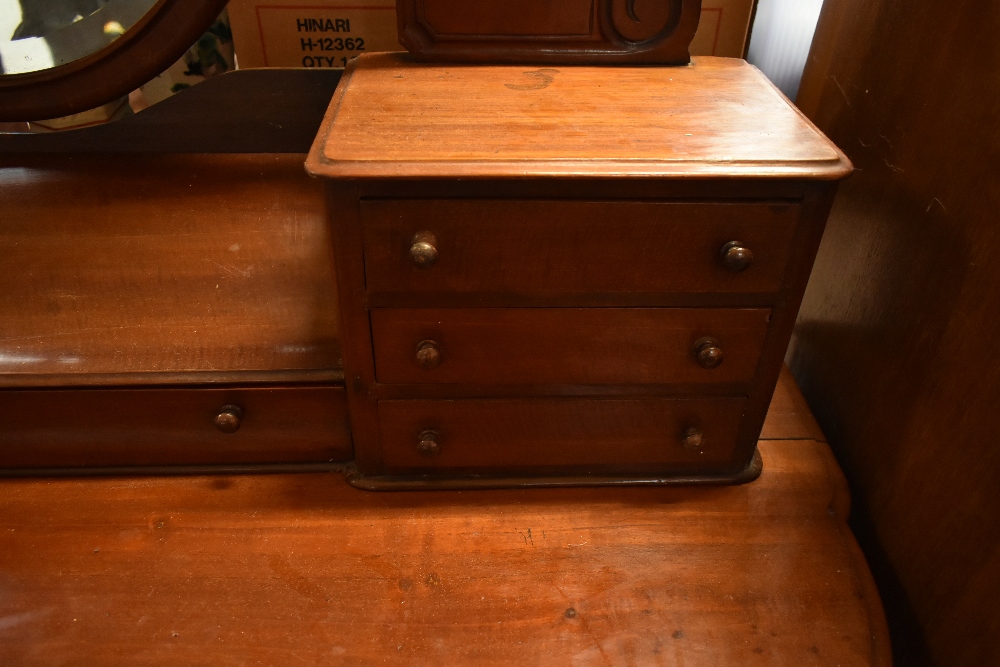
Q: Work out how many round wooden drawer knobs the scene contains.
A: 7